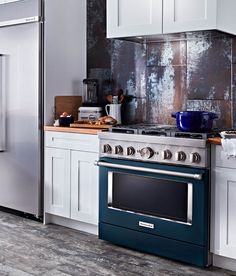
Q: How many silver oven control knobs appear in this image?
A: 7